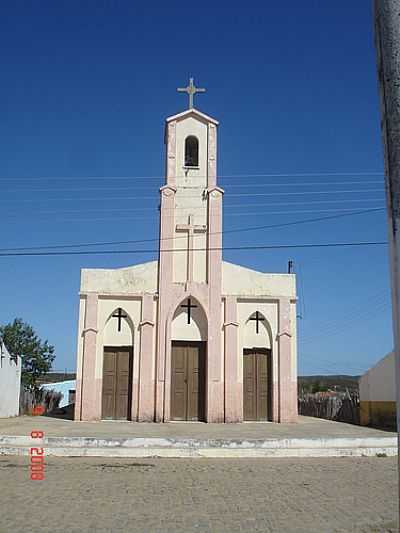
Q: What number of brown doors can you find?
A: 3